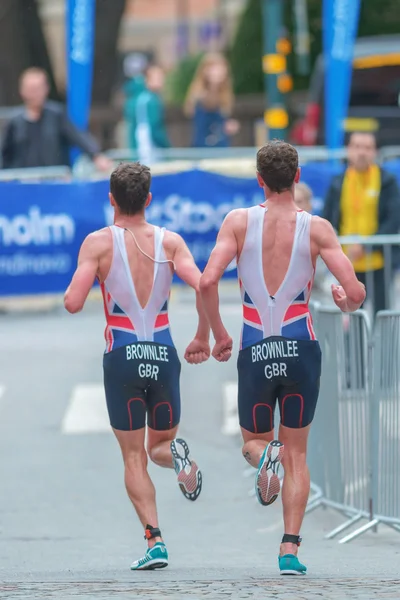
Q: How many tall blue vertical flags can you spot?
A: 2